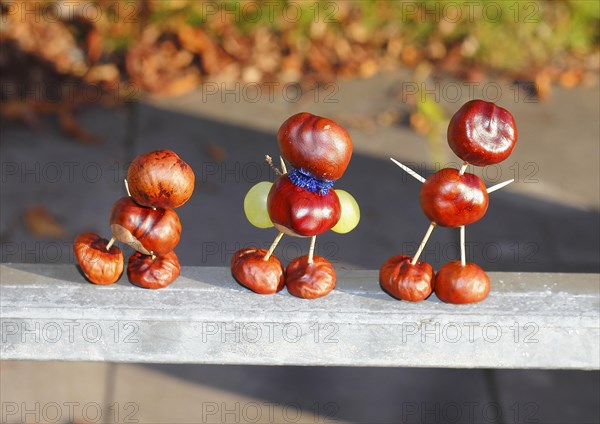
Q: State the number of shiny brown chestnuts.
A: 12